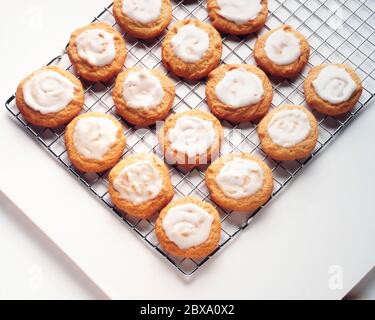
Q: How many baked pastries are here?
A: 15